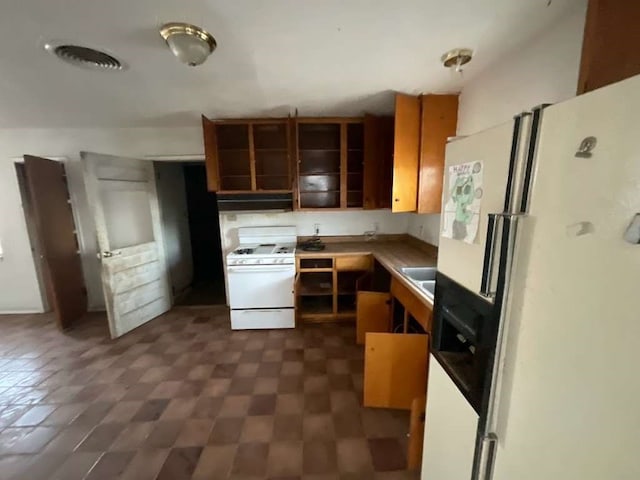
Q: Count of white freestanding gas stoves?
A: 1